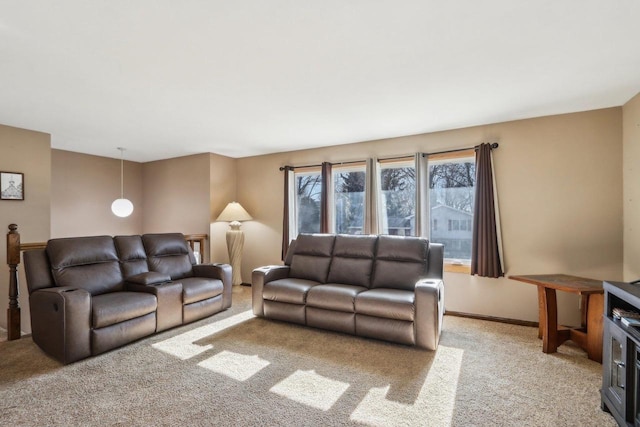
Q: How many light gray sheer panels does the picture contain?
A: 2